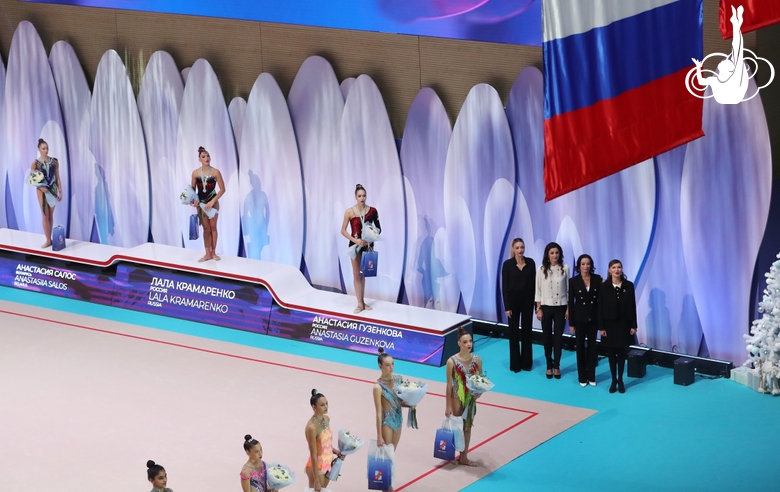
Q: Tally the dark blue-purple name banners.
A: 3